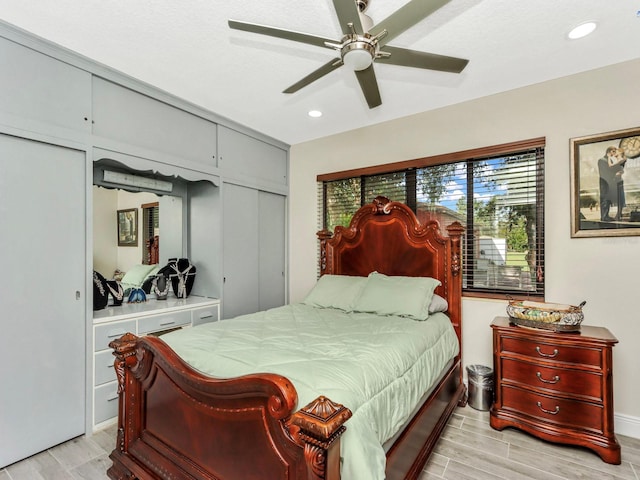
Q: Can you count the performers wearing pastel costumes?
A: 0